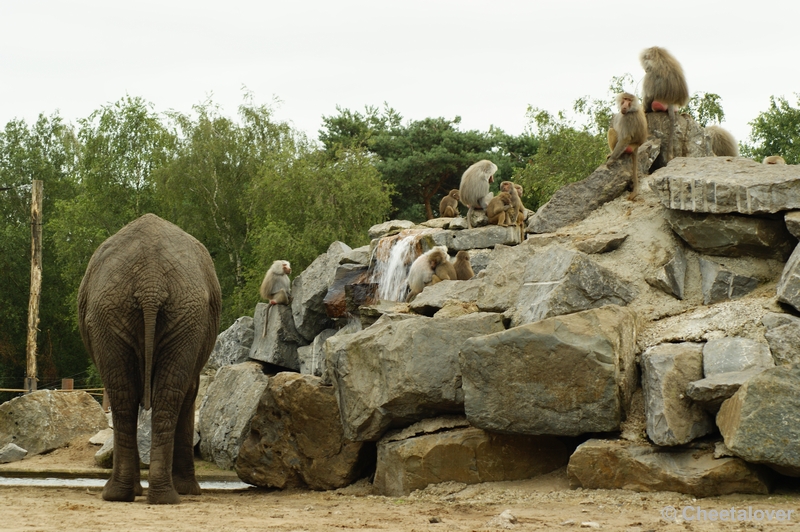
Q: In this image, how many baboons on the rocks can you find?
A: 13